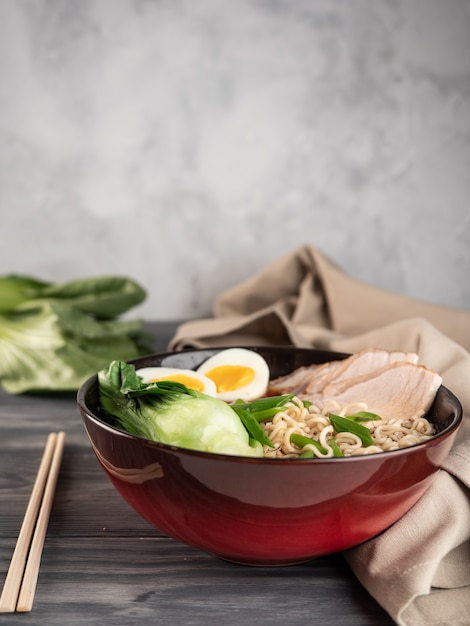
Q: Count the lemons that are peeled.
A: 0